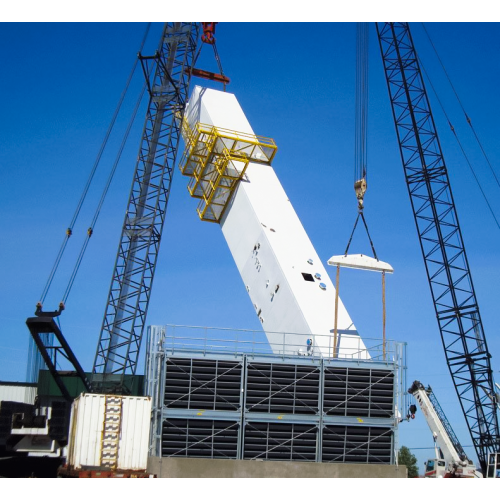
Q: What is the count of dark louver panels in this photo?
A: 6